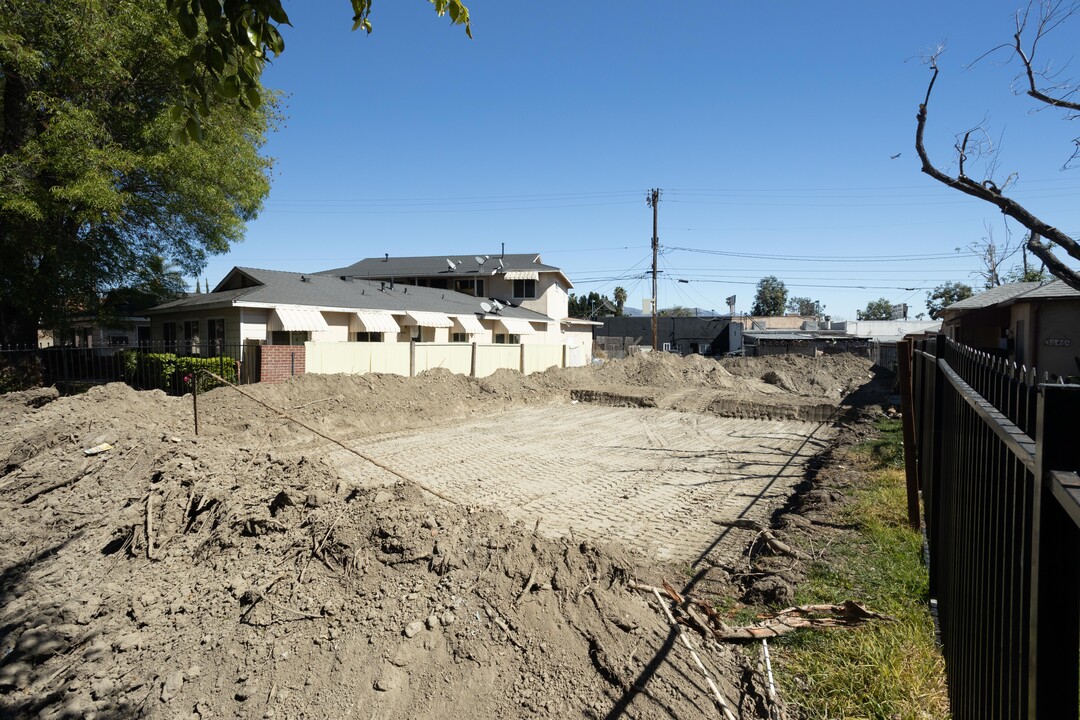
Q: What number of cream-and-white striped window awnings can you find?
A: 6